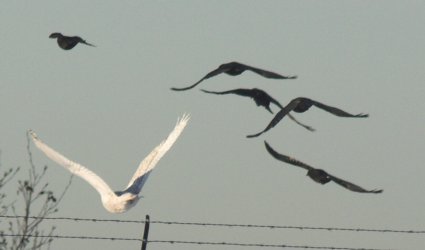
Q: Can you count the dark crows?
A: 5